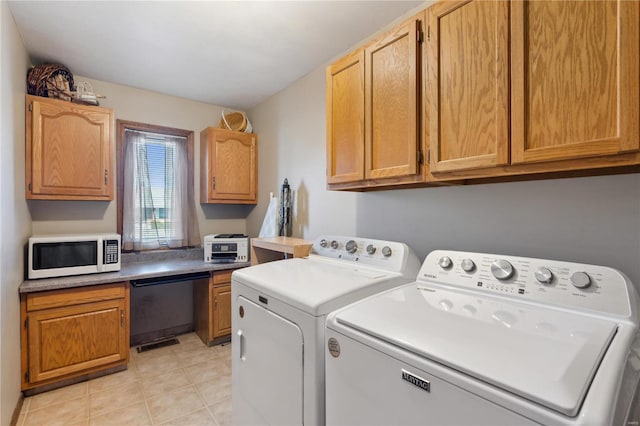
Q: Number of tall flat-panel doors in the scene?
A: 4